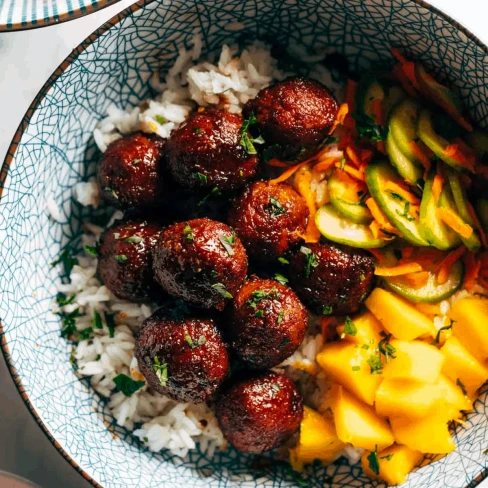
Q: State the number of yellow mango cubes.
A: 11